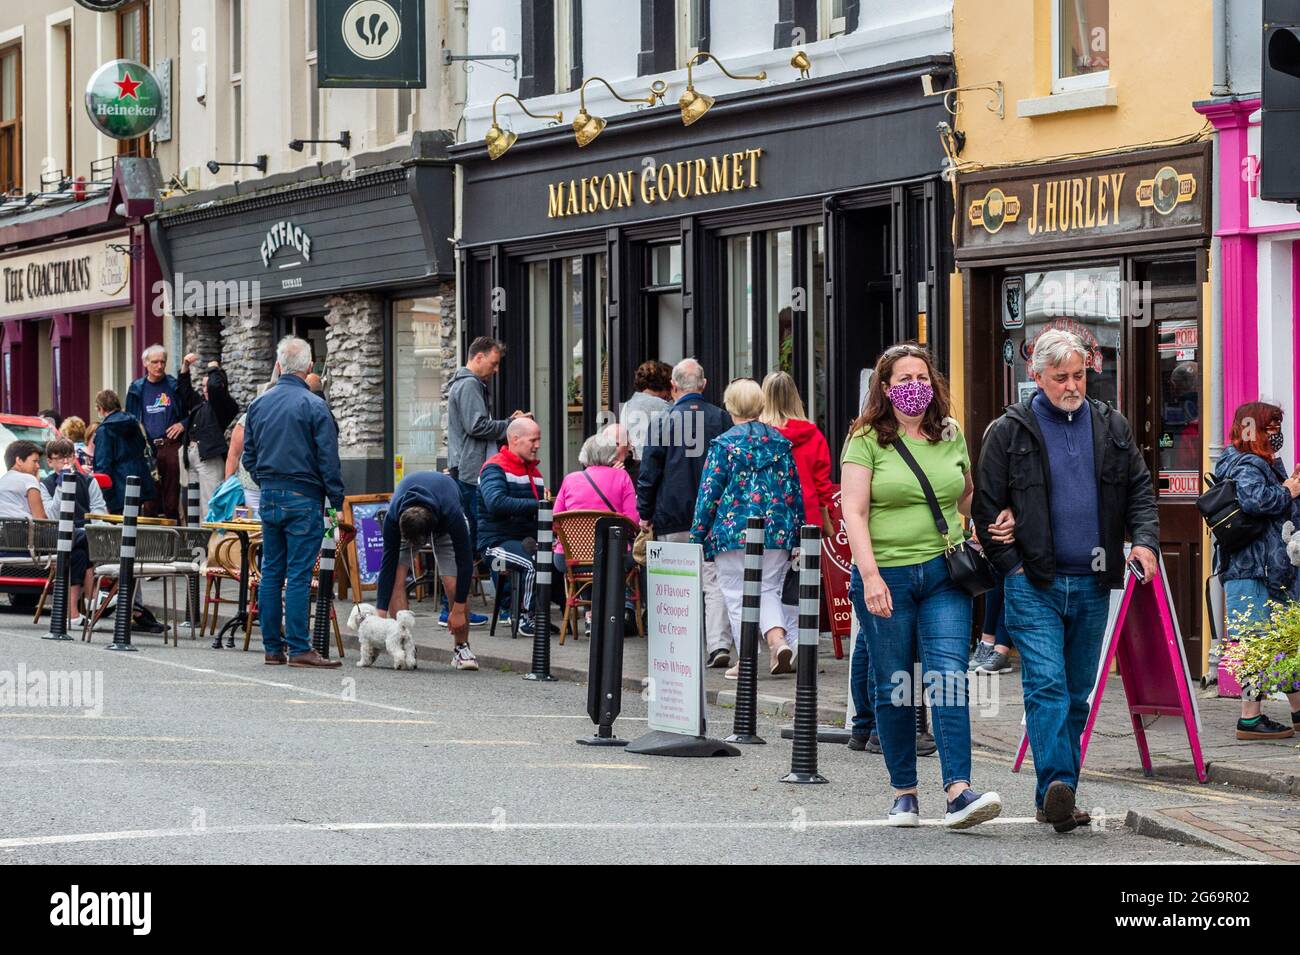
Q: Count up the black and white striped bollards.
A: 7